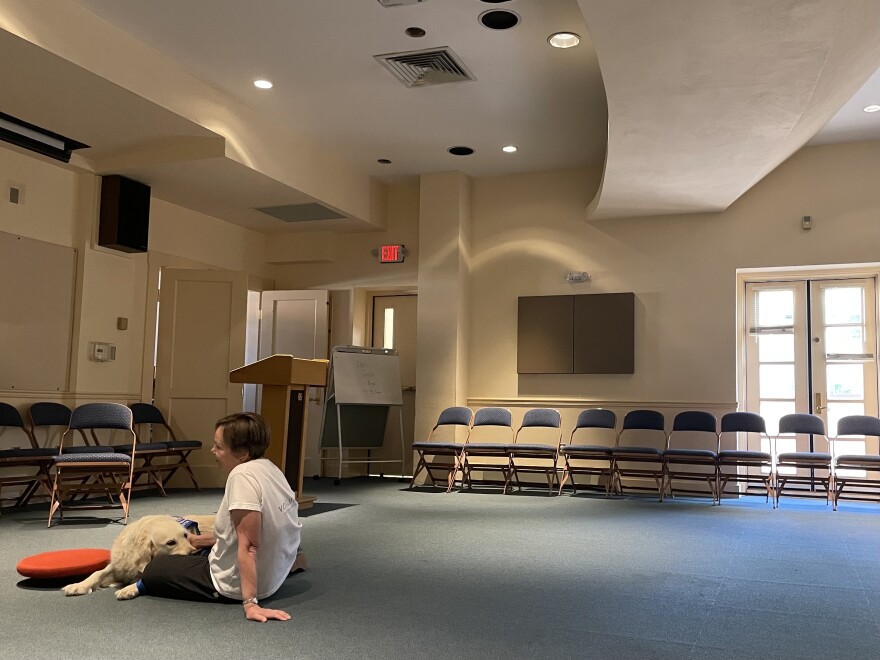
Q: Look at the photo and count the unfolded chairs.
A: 14